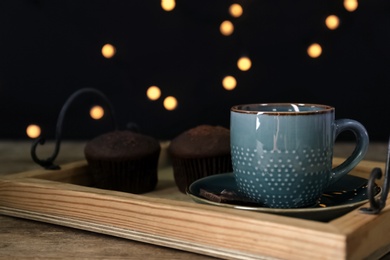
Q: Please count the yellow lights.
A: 13